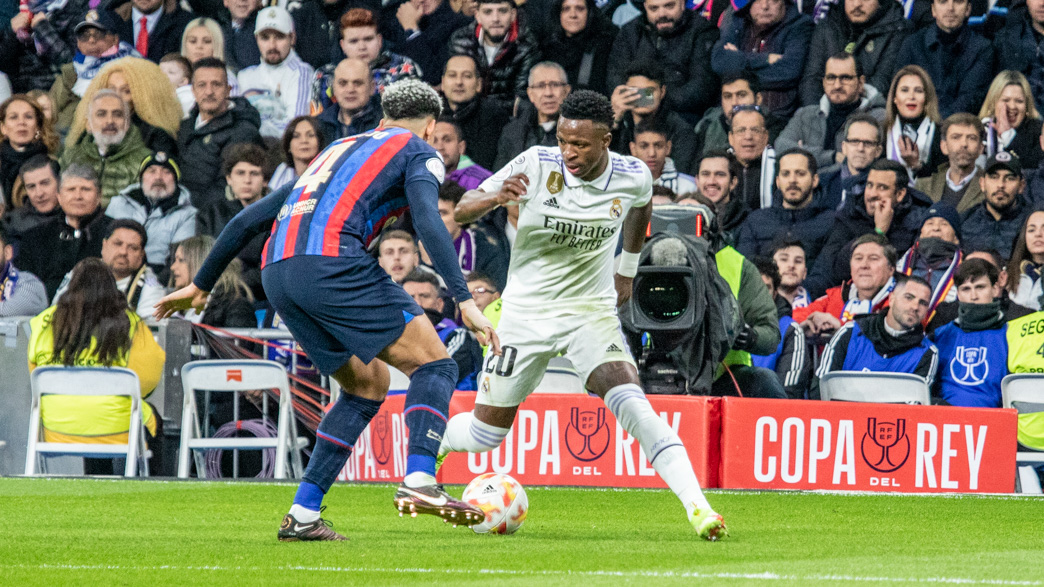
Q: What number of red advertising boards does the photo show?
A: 3